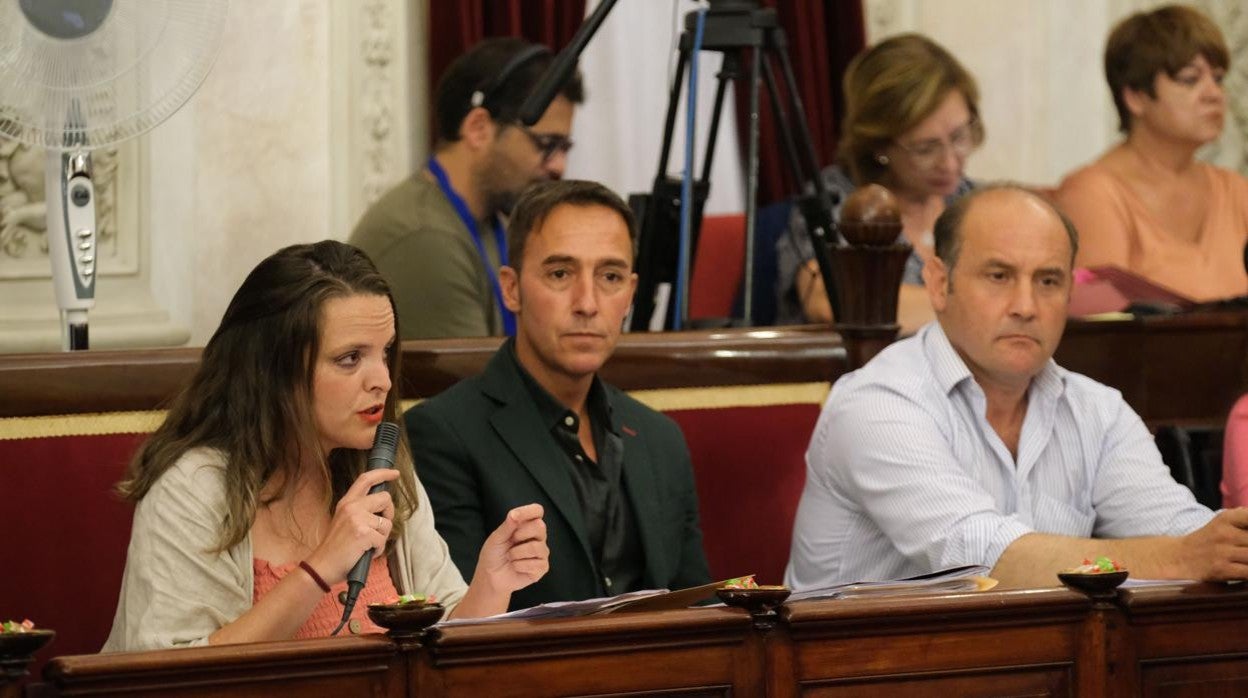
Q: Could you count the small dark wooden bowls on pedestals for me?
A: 4